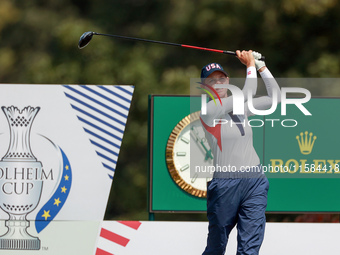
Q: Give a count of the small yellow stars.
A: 5